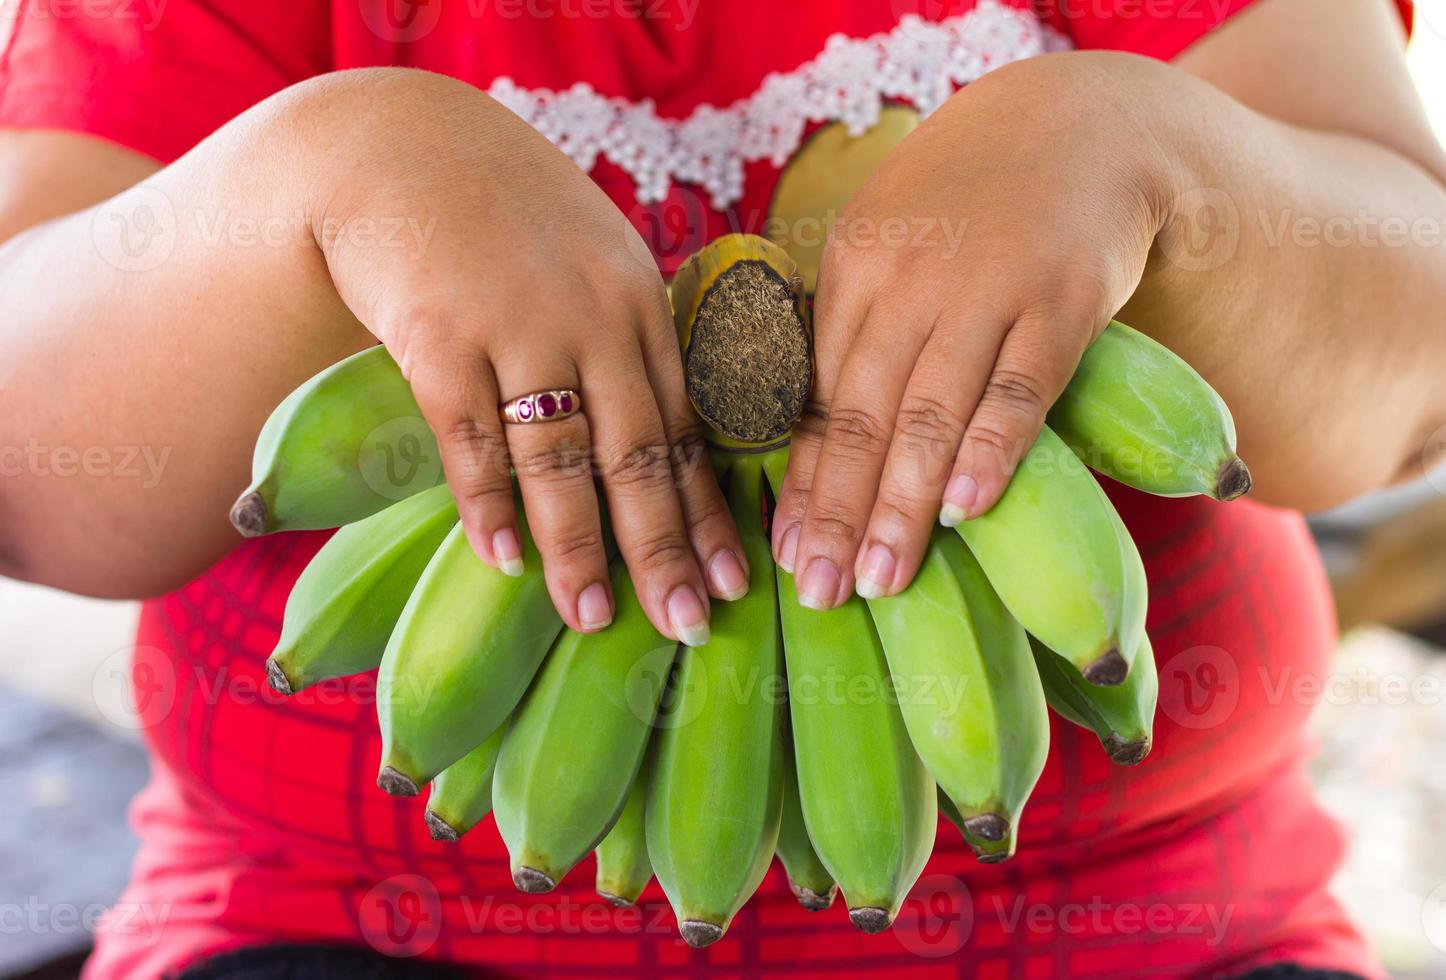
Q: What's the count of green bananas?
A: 14